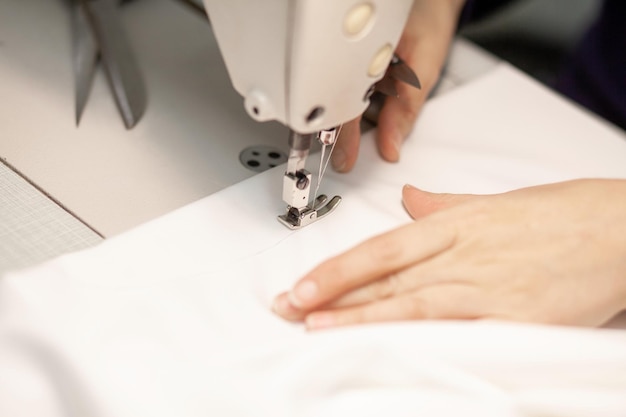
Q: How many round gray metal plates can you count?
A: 1